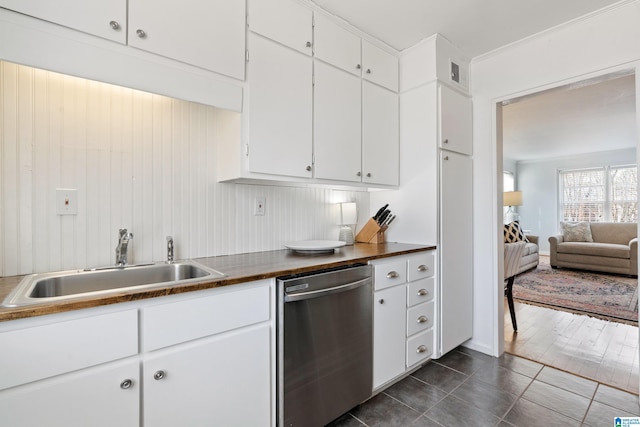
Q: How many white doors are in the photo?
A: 13